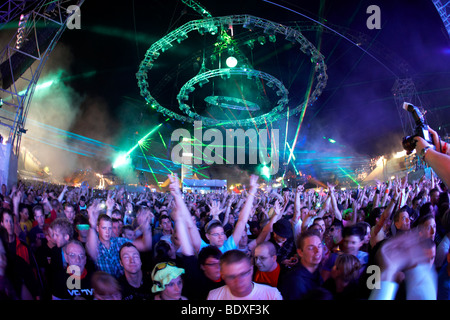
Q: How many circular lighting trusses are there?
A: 3